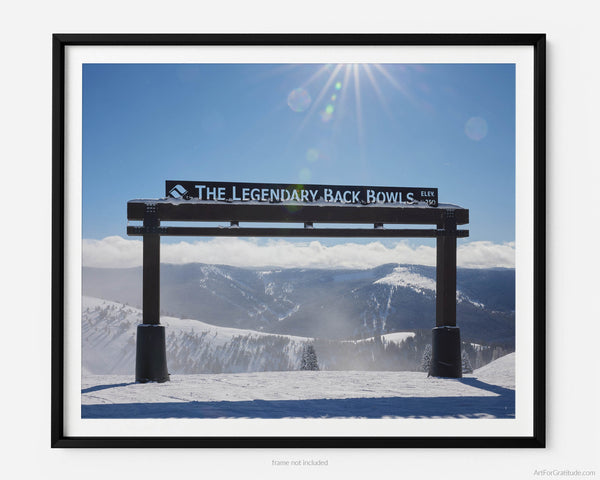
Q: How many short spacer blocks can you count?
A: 3